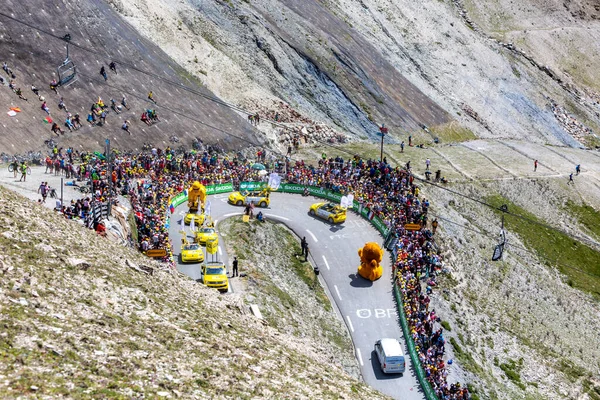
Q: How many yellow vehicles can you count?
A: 6